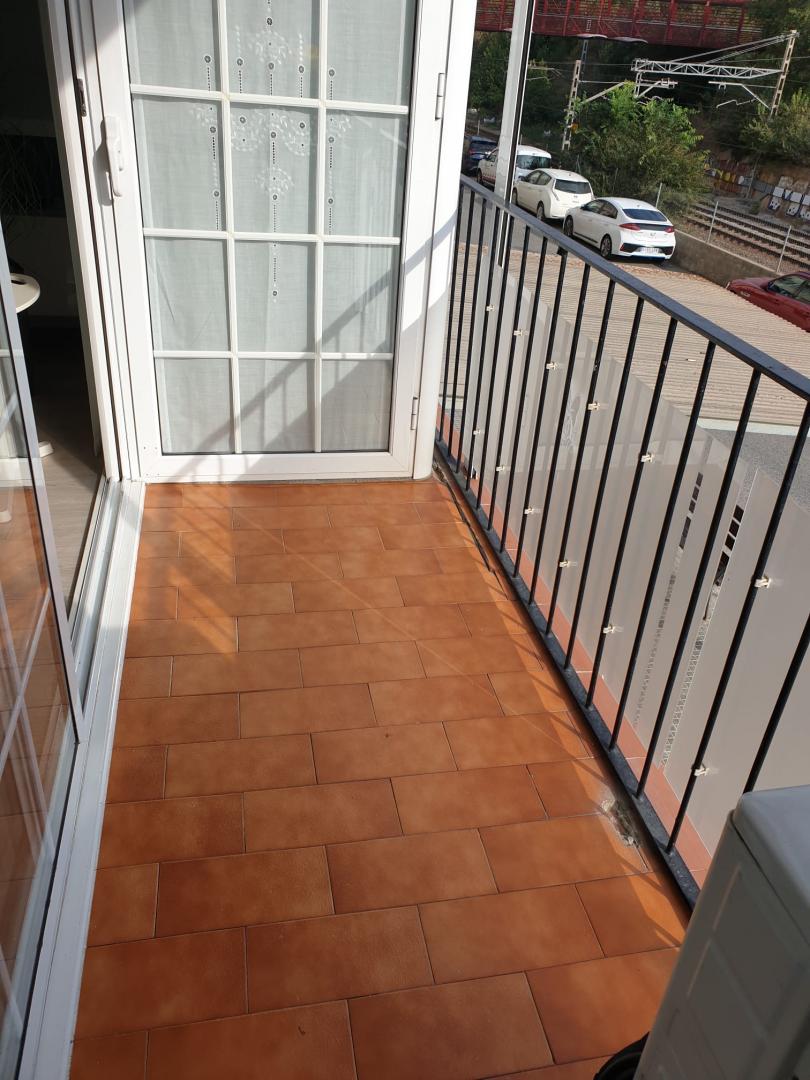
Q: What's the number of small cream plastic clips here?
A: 12